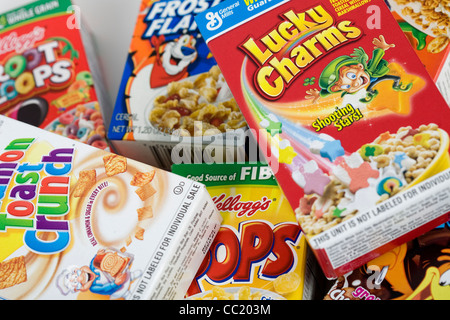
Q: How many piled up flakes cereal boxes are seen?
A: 7